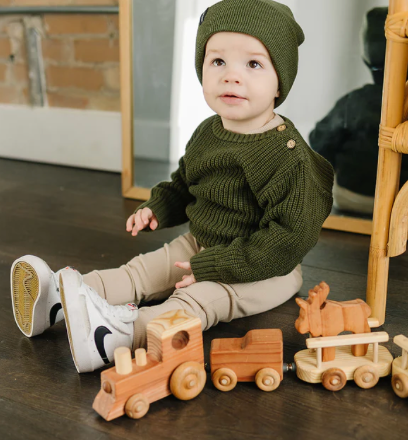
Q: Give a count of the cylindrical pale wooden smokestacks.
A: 2